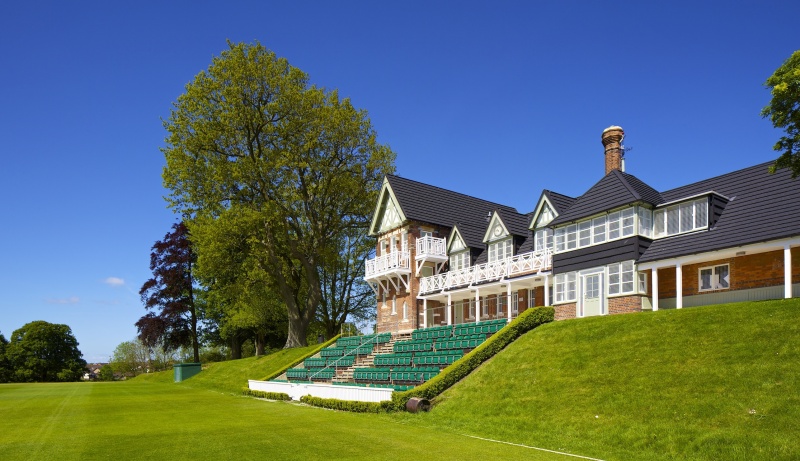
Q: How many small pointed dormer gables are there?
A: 3